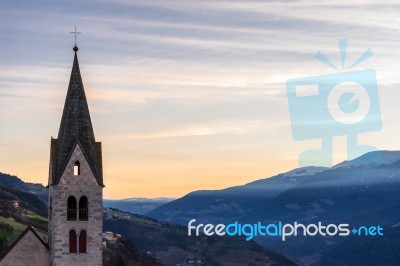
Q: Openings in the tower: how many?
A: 5